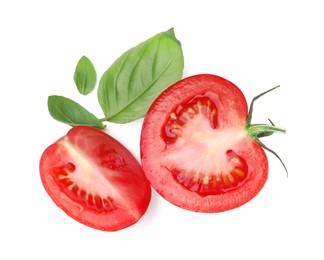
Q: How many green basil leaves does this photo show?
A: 3